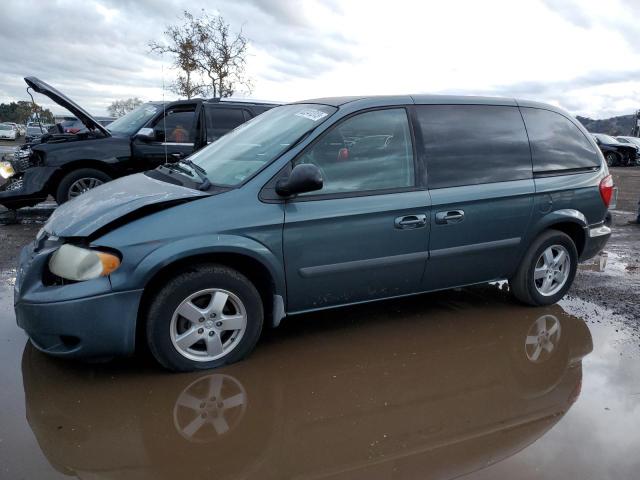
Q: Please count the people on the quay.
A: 0